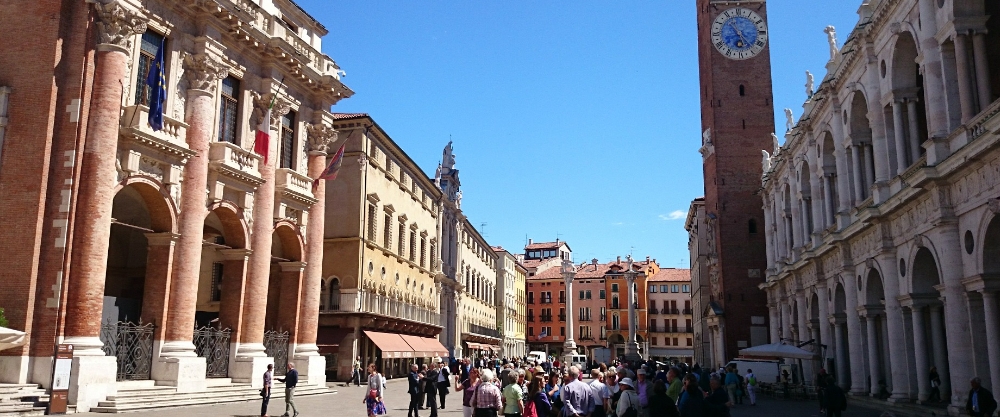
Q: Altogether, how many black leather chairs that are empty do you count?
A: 0